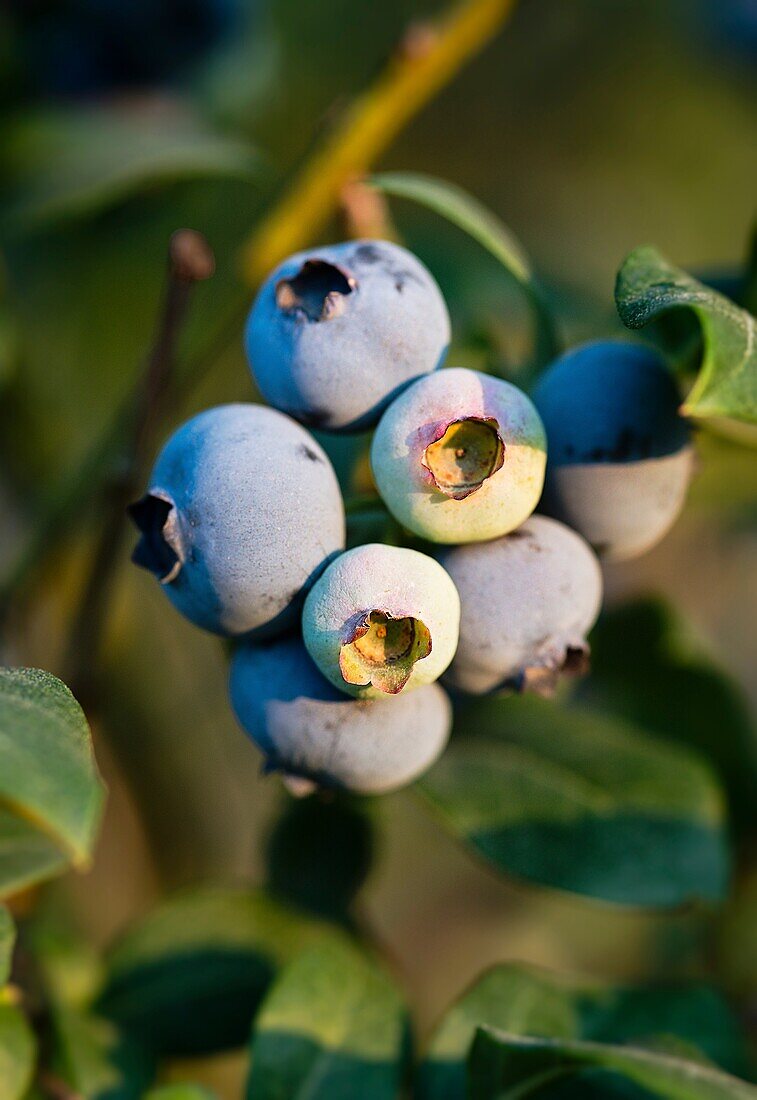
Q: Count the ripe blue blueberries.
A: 5